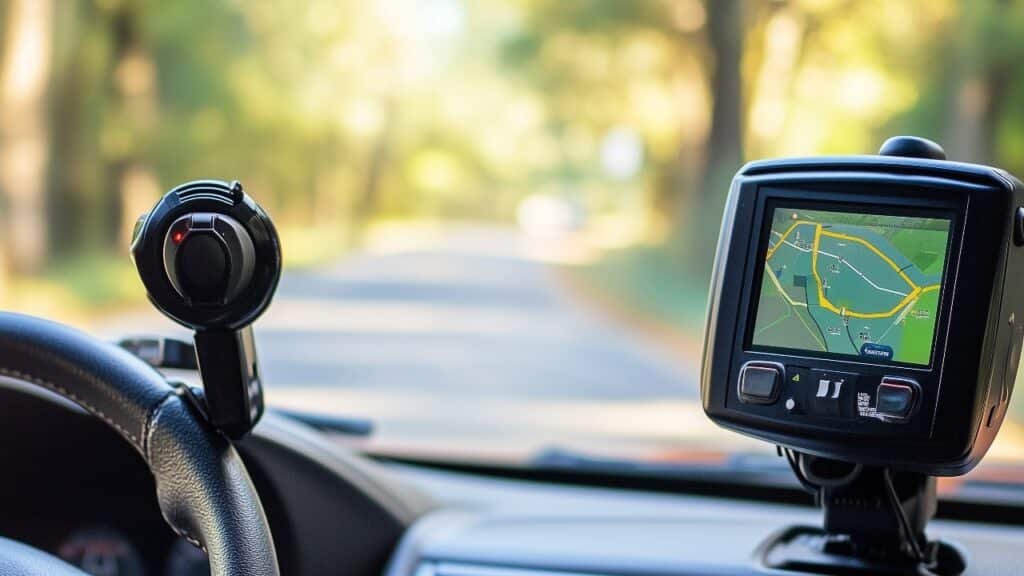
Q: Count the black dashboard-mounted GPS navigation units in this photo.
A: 1